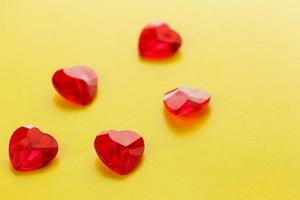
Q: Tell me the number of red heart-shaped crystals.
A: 5